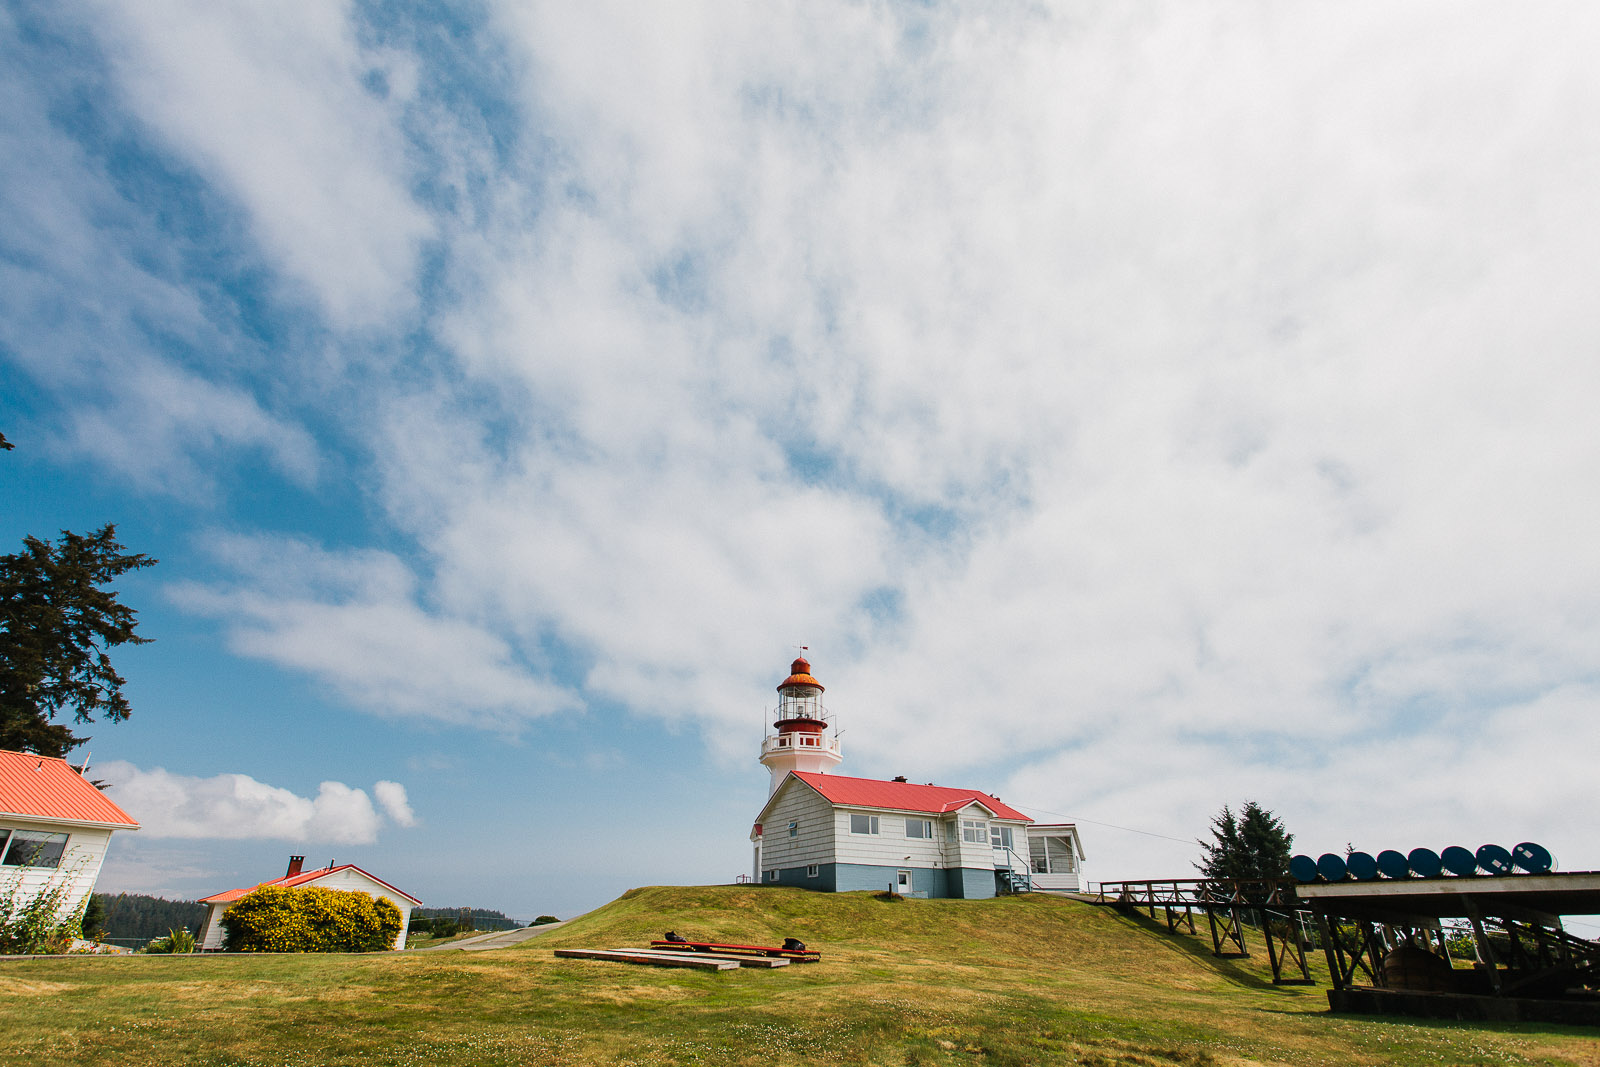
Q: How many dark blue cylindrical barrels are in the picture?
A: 8